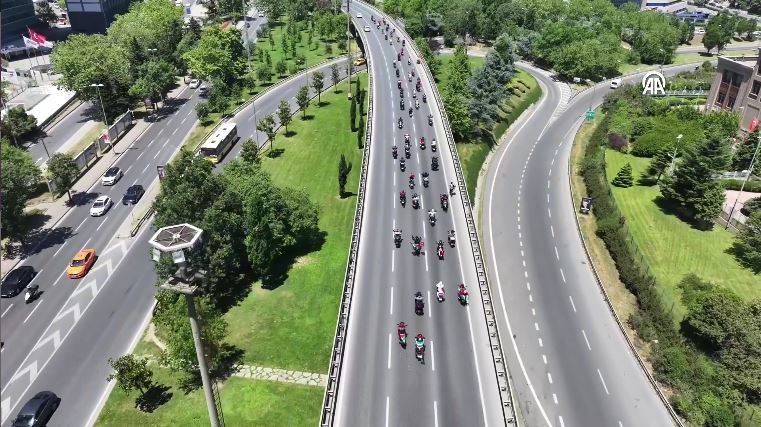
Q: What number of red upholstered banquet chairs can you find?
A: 0